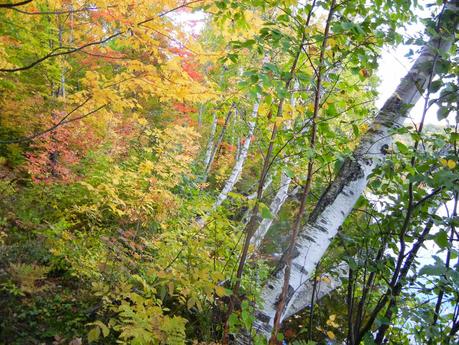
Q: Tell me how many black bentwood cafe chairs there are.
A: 0